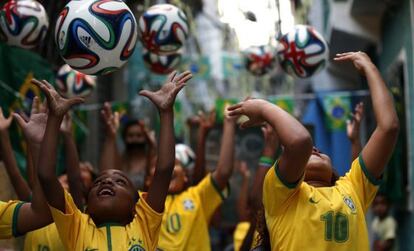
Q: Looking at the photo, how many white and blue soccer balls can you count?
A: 8